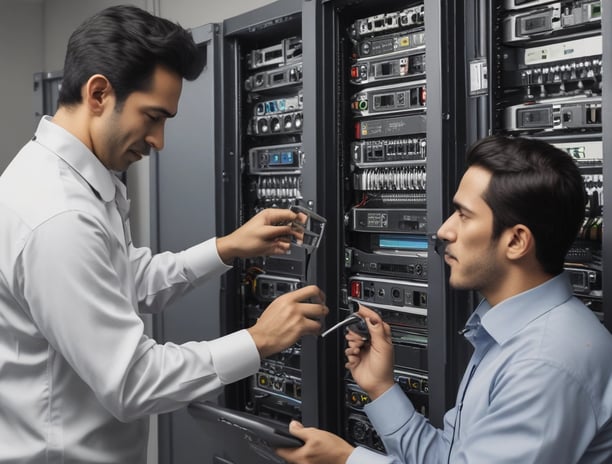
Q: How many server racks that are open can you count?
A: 3